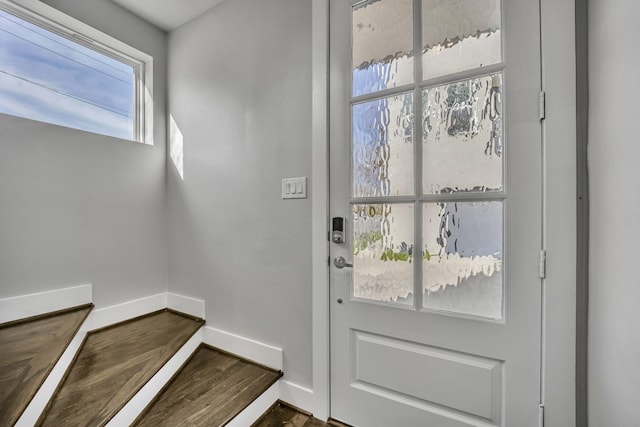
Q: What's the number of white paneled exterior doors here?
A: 1